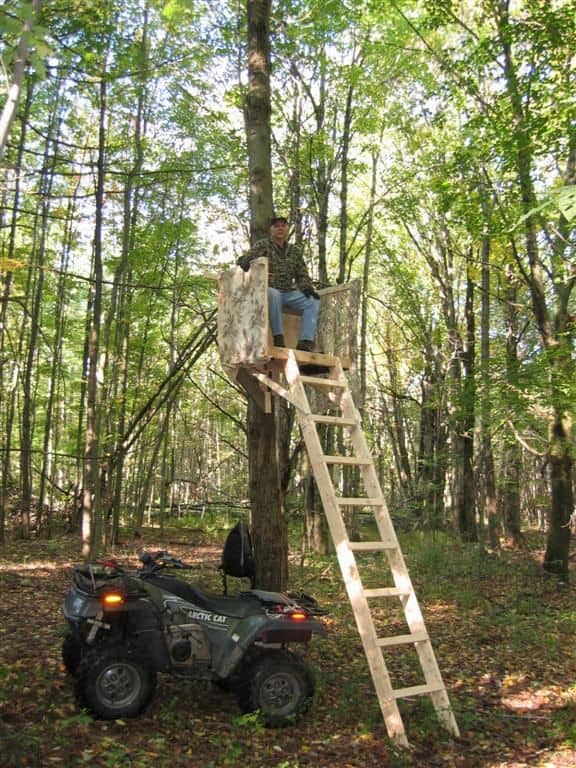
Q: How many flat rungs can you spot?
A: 8